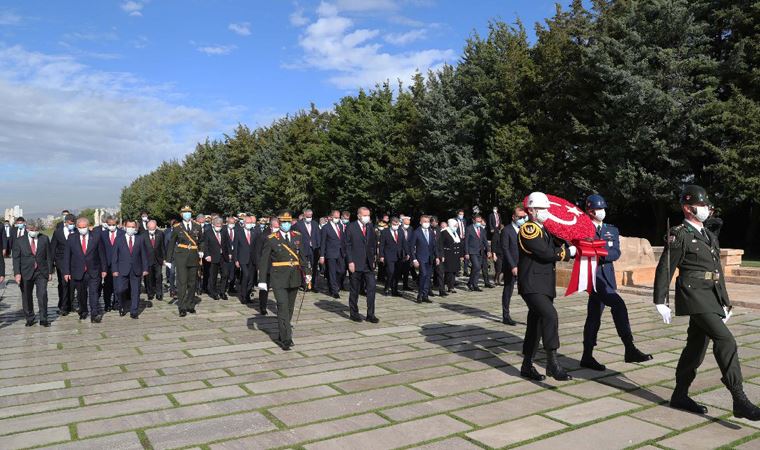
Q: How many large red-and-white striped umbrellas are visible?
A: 0